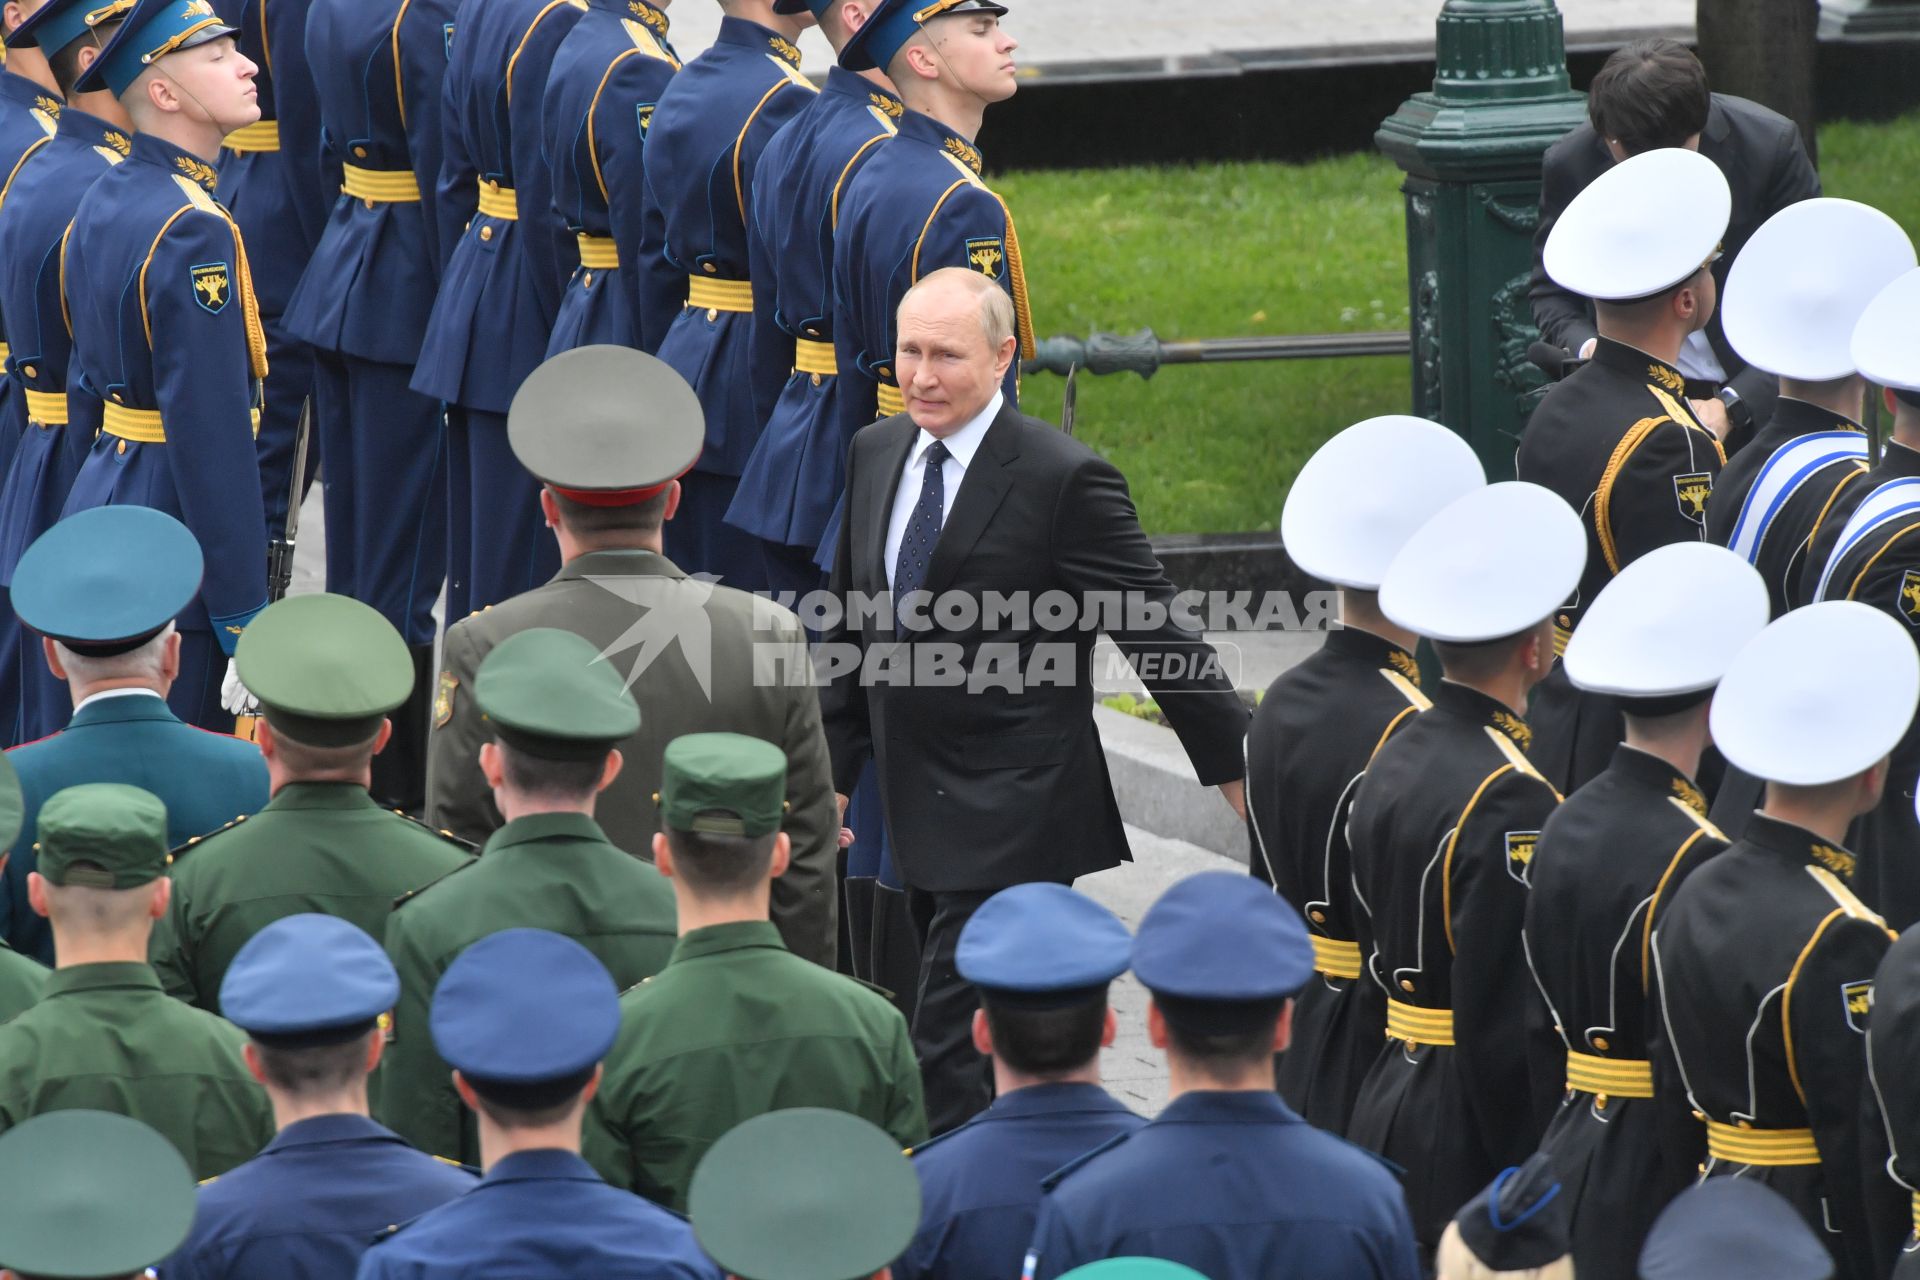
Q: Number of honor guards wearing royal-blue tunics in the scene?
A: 10